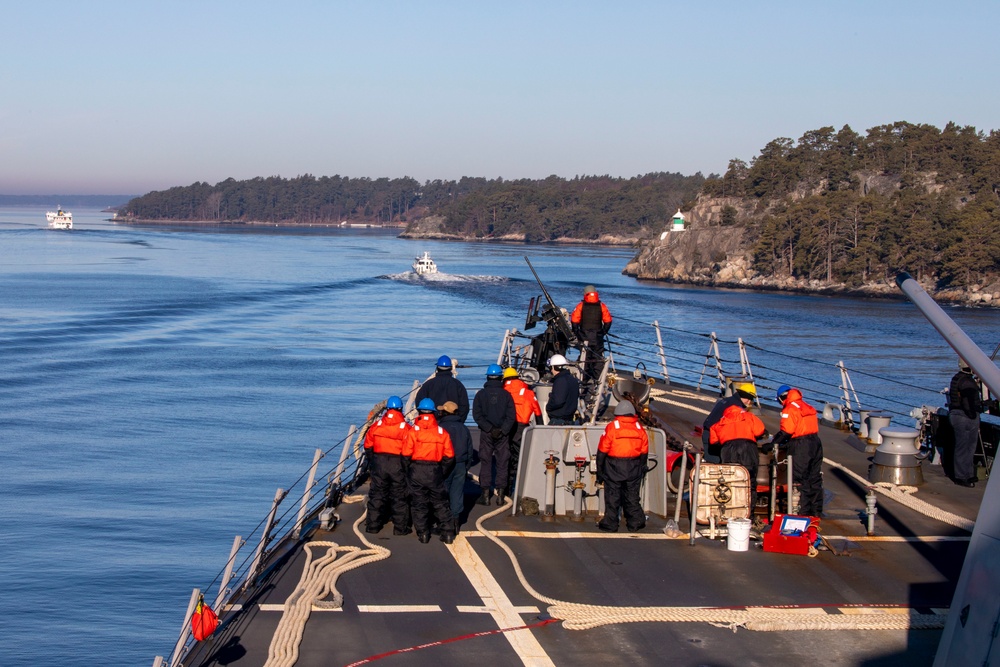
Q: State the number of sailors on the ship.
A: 13